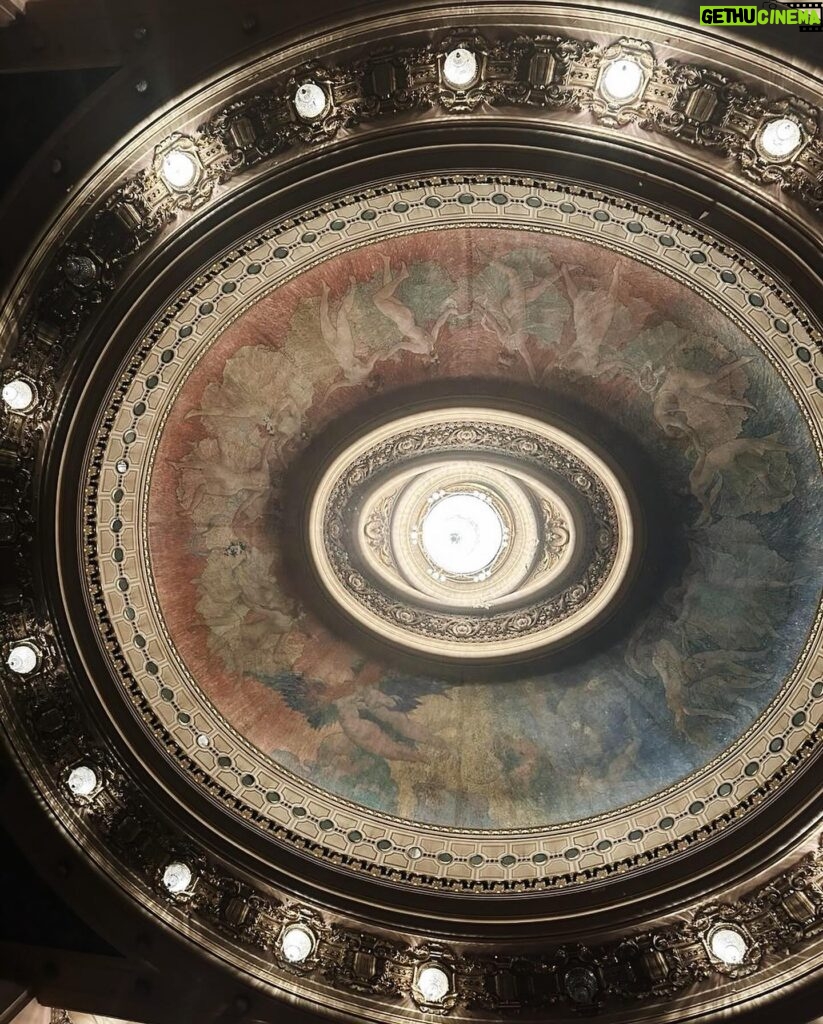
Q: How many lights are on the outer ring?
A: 12